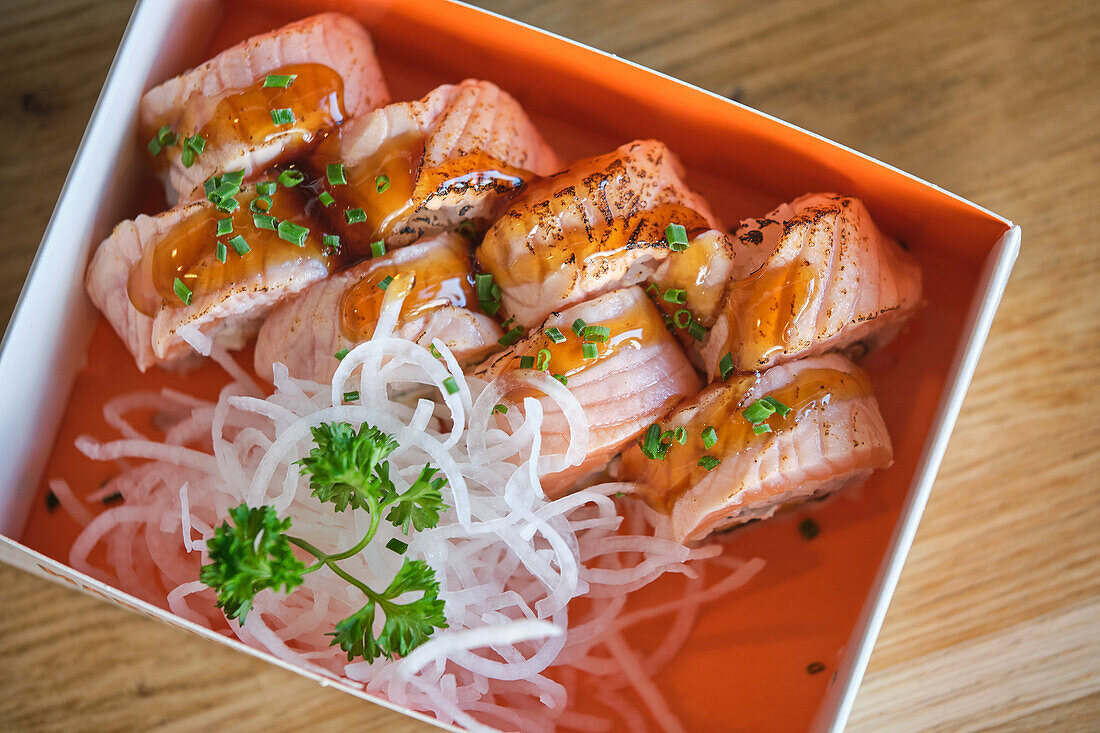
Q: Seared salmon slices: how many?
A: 8